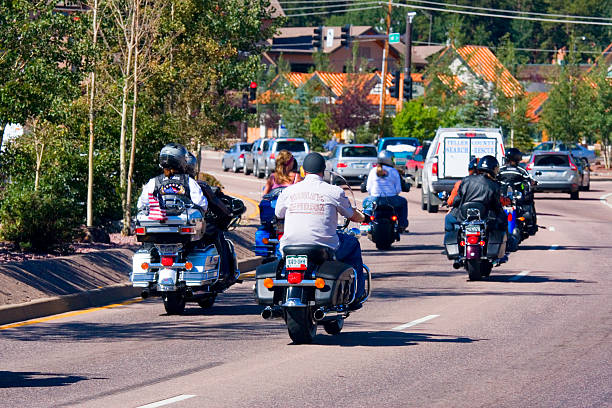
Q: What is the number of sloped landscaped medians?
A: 1